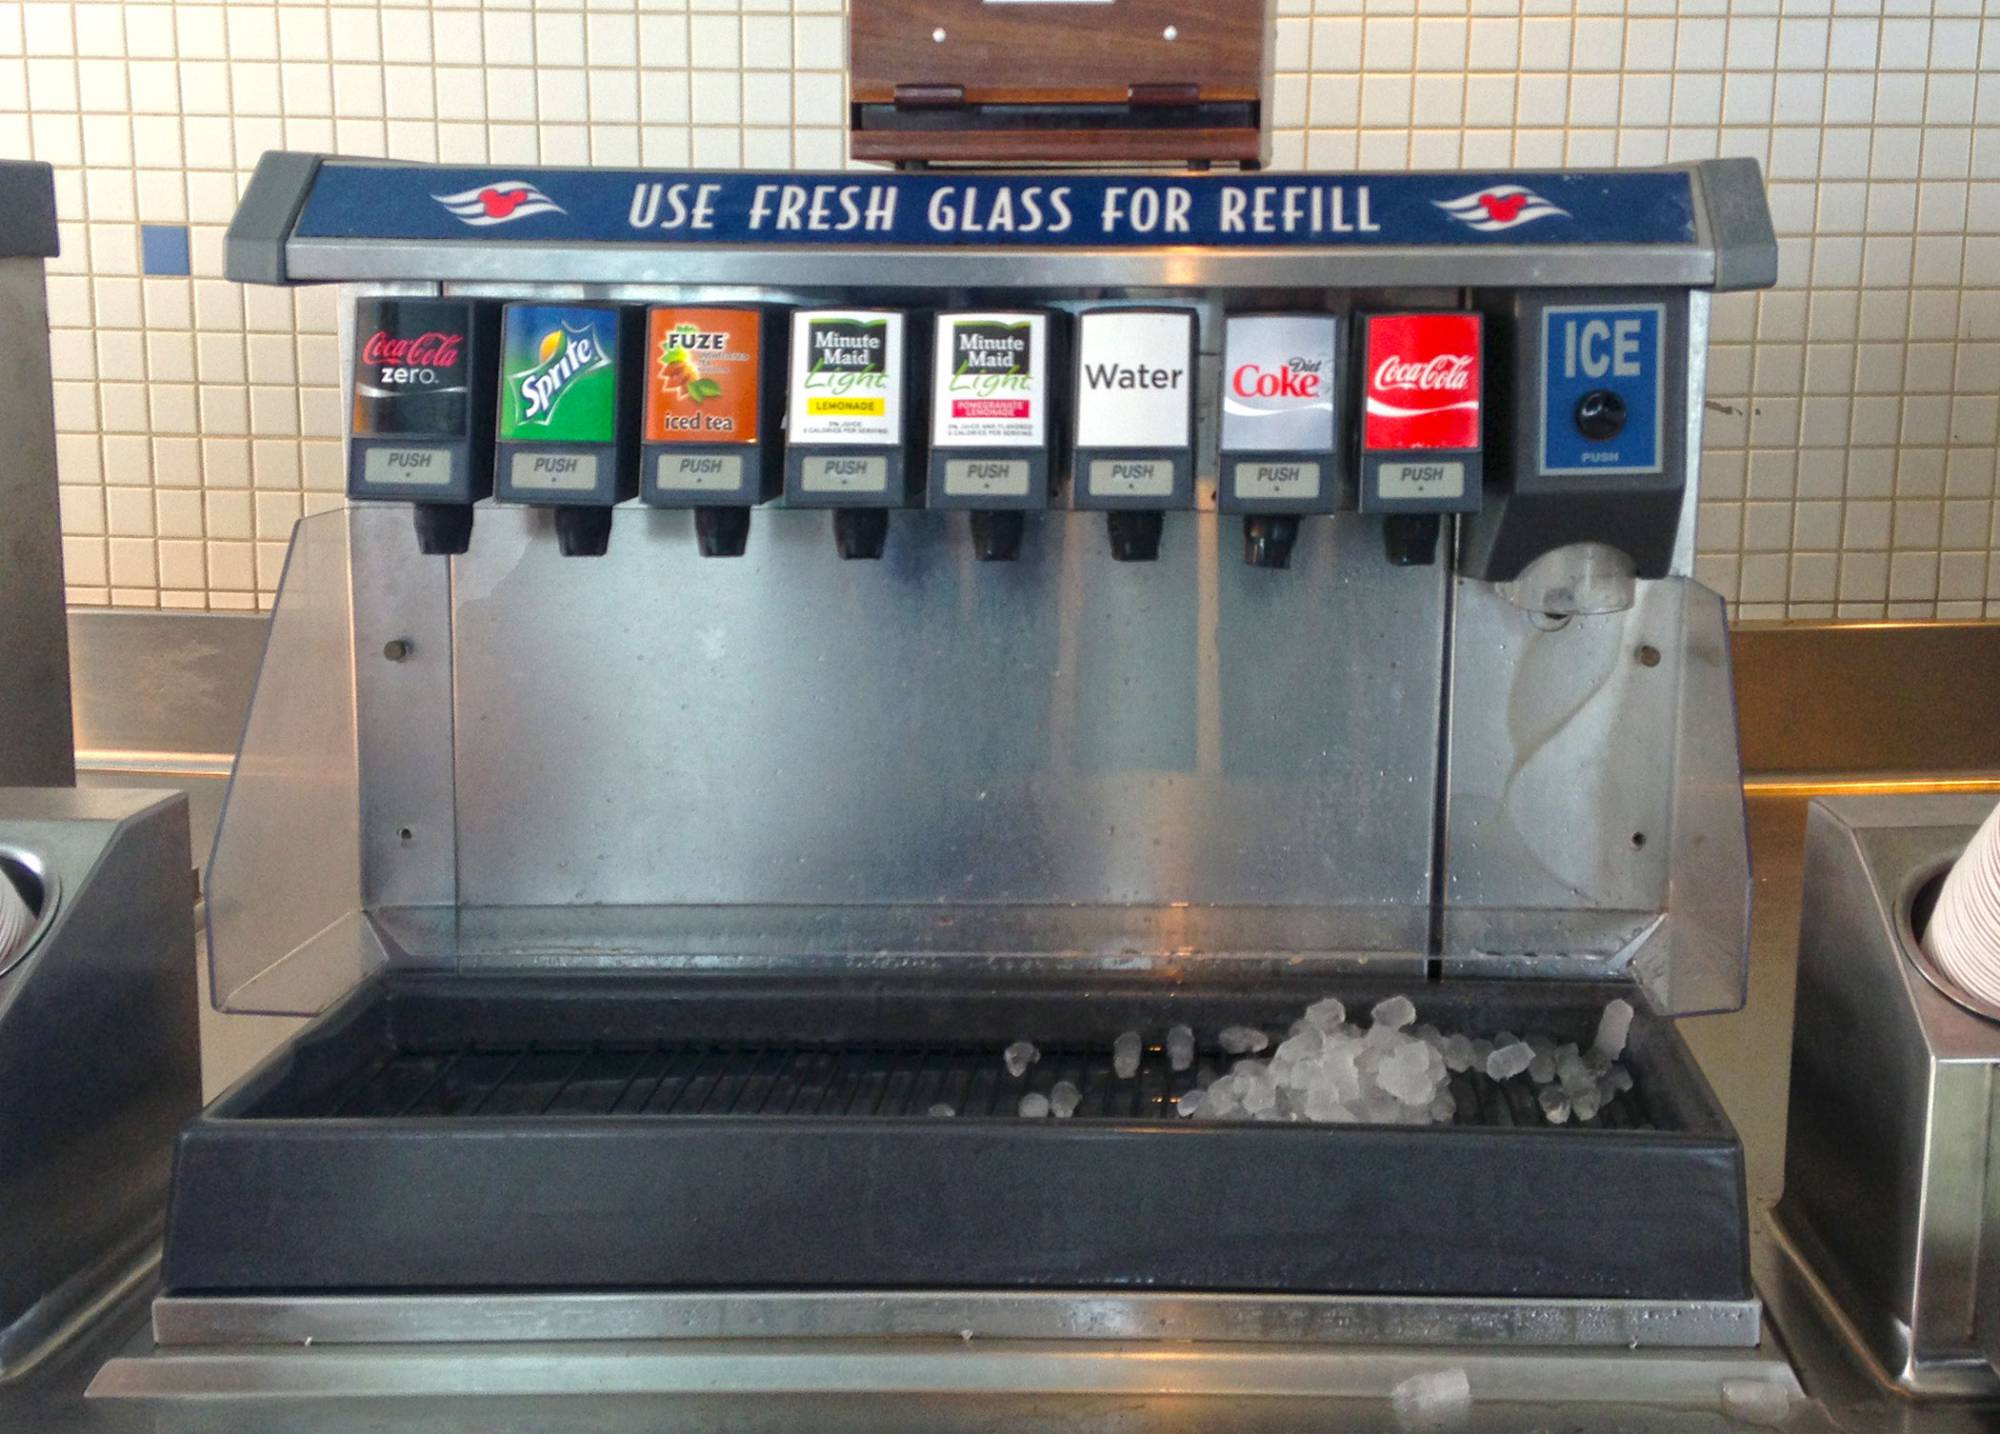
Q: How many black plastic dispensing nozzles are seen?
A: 8